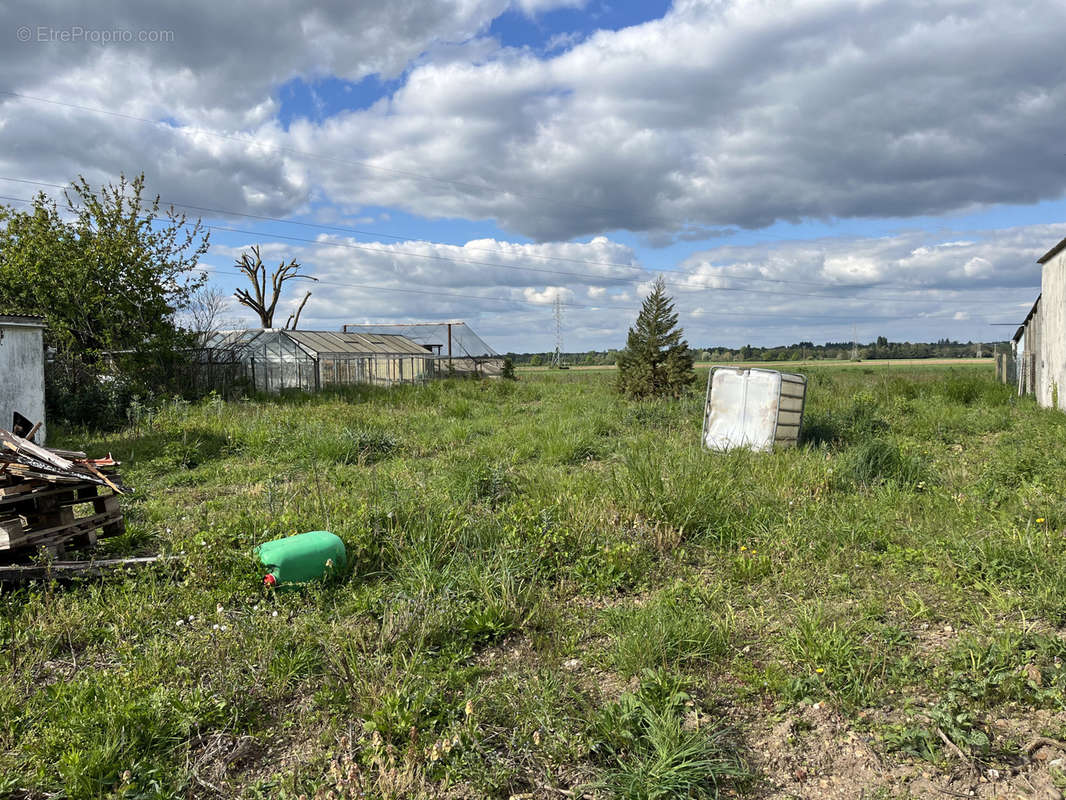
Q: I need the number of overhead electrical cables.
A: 4